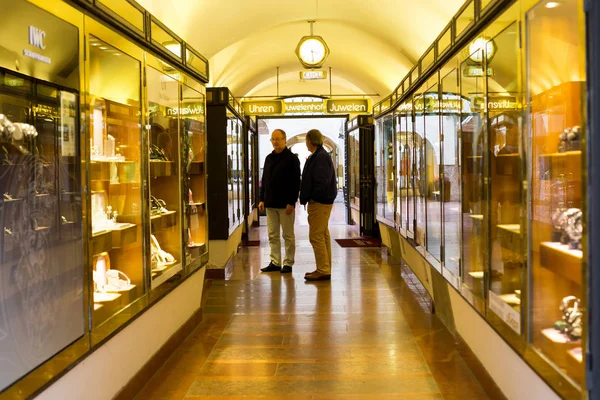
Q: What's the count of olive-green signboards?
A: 3